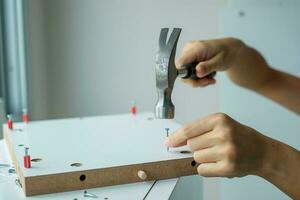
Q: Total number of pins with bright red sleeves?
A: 4